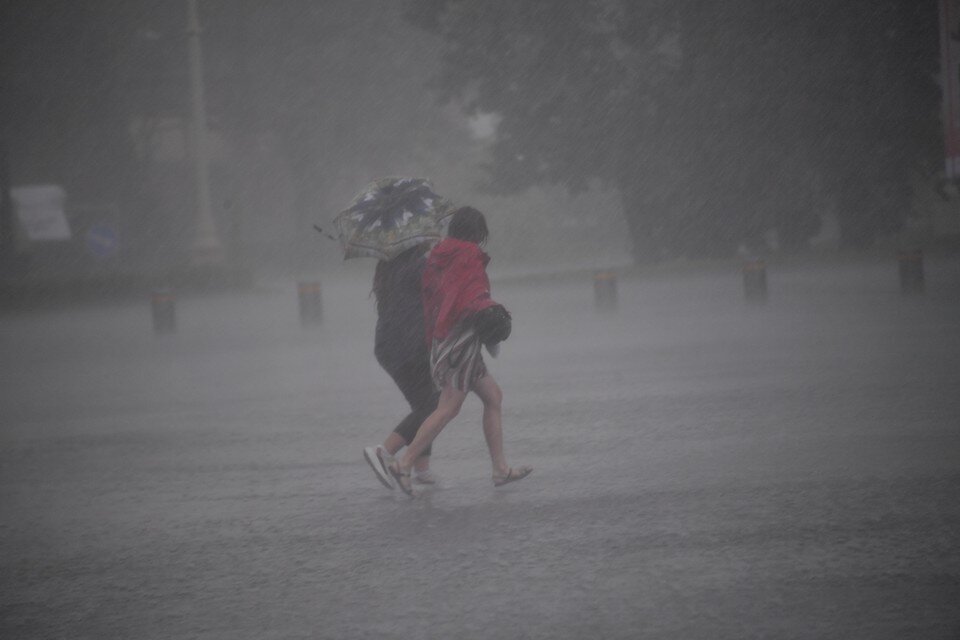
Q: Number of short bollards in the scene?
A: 5